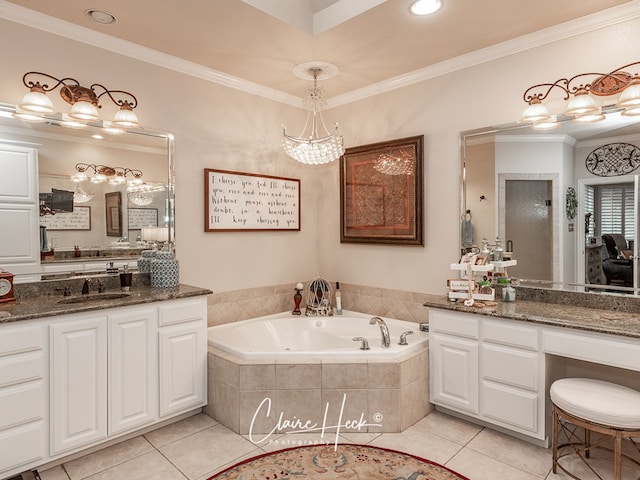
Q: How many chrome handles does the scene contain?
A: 2